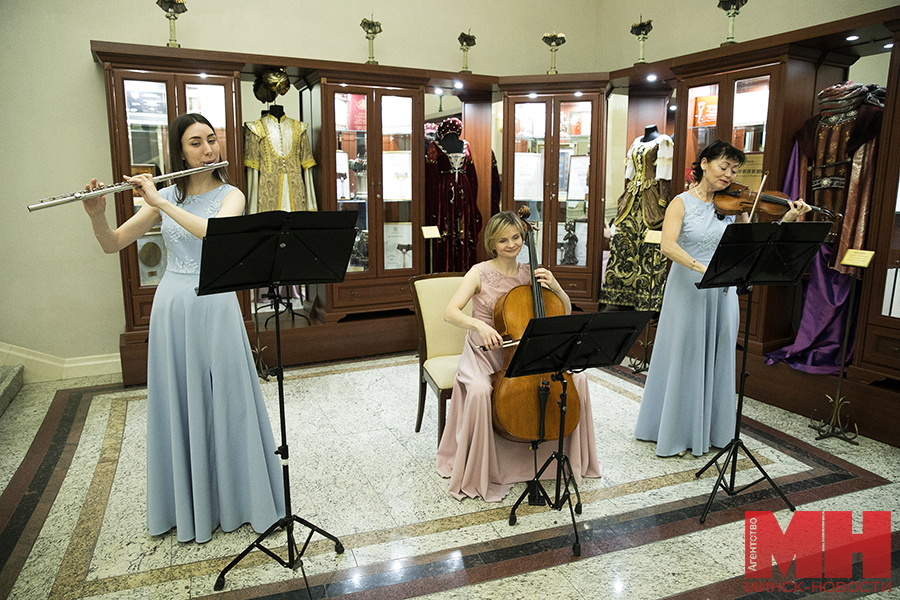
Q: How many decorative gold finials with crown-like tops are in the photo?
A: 6